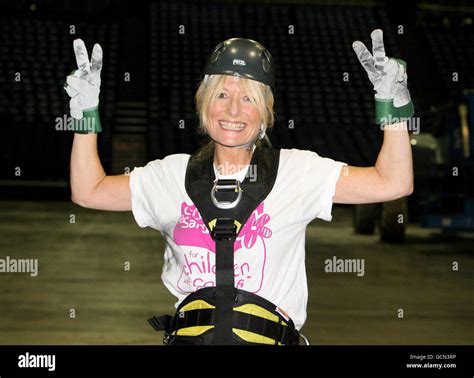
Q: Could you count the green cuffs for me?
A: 2